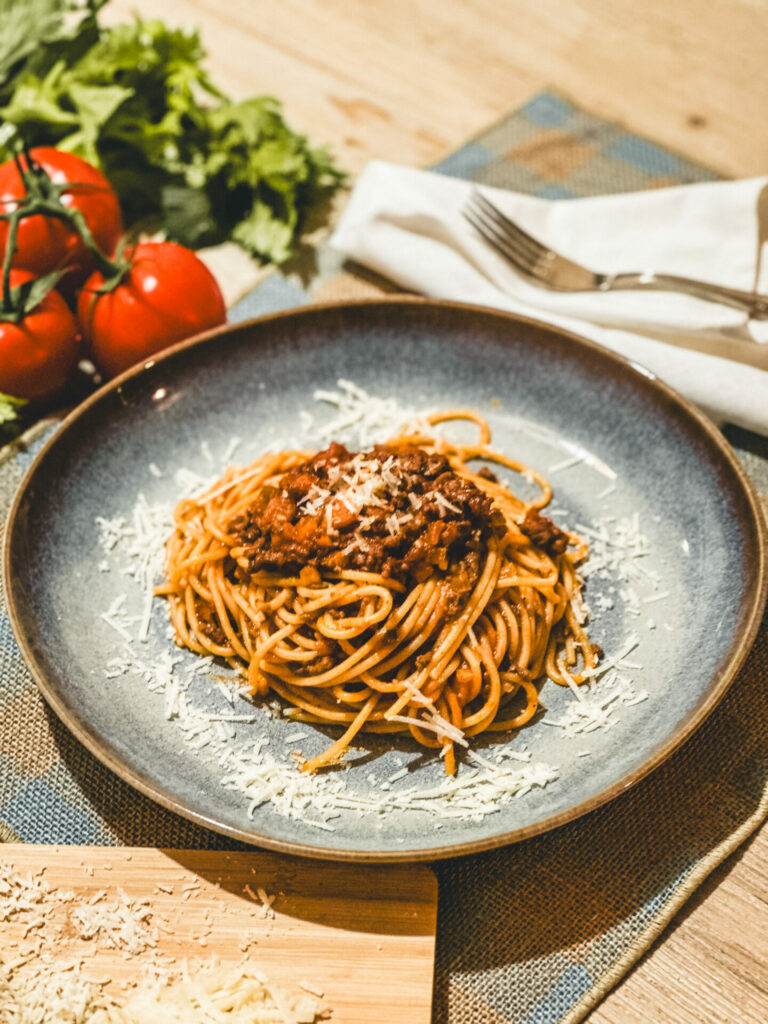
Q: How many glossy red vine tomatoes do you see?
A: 3